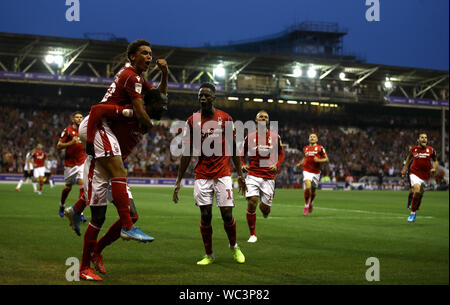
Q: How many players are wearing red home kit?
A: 8